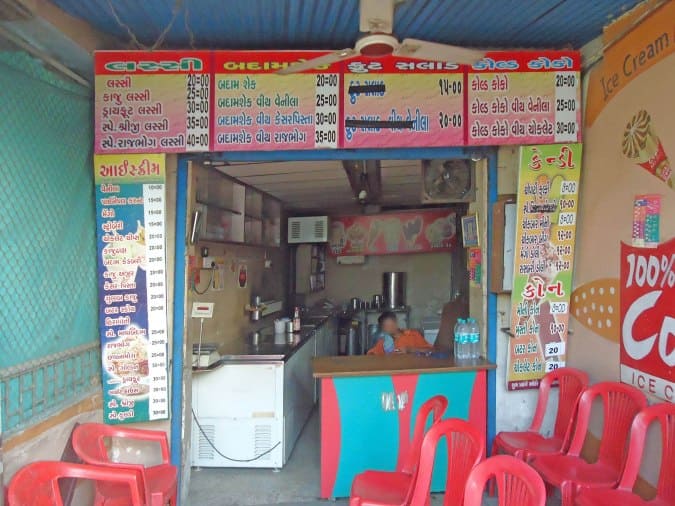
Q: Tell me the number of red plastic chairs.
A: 8